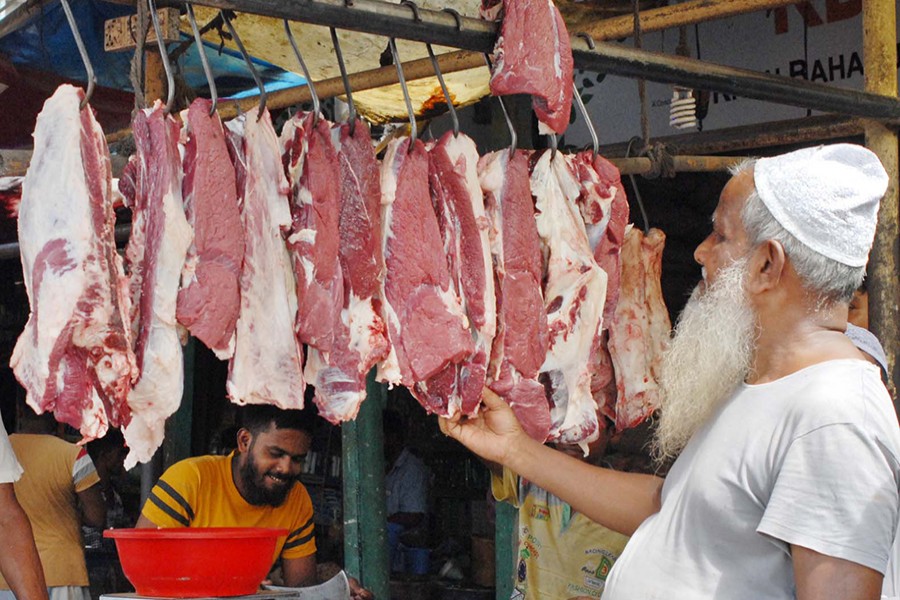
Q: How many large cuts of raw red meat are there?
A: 13